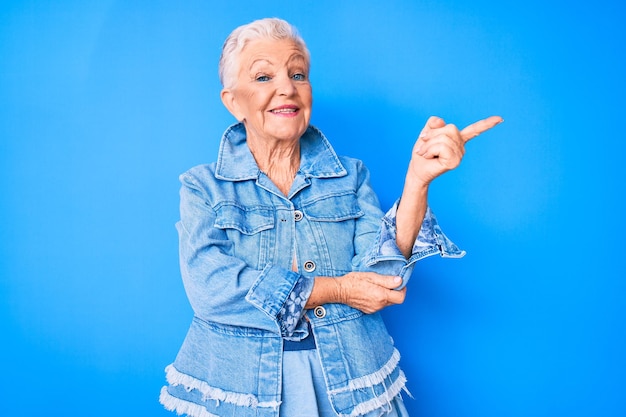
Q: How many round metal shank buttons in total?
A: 3